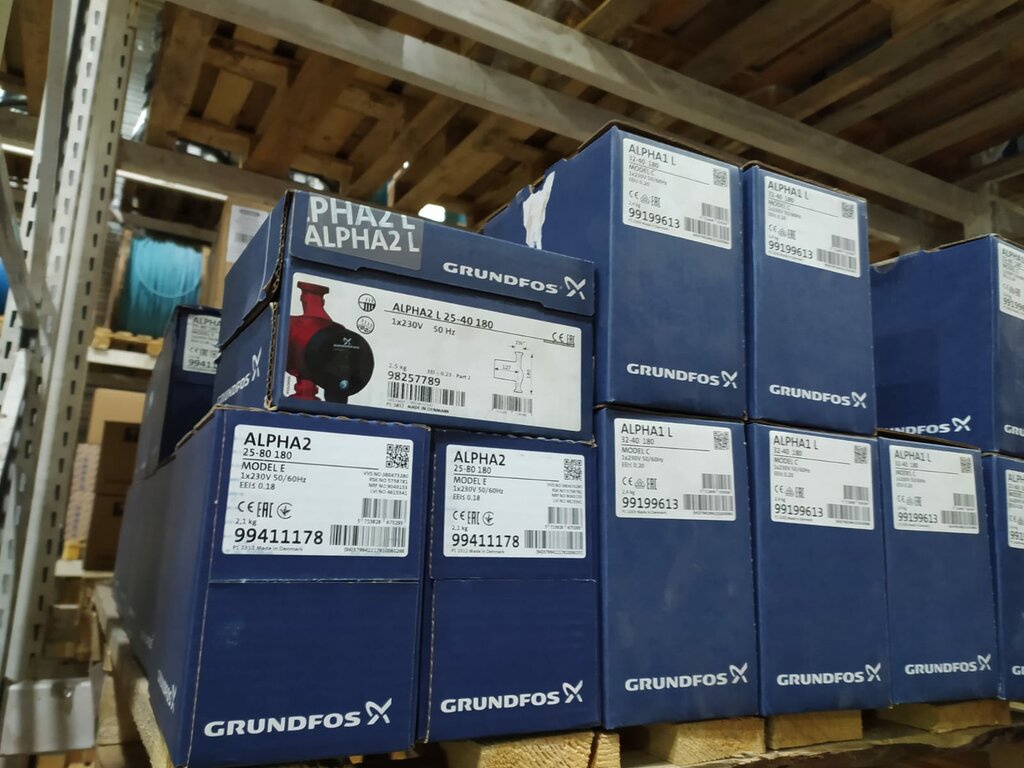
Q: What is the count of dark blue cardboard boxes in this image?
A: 11